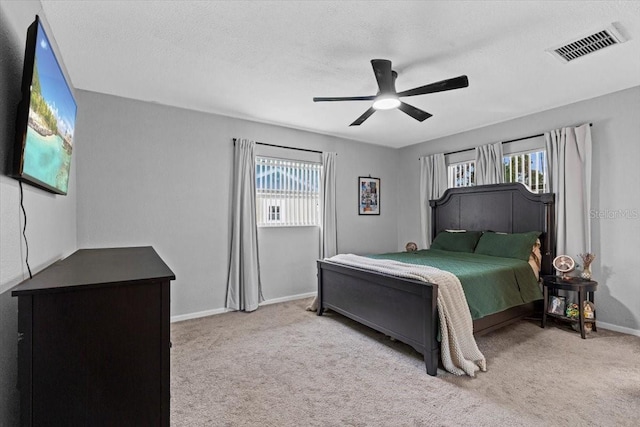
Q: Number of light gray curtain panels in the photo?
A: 5